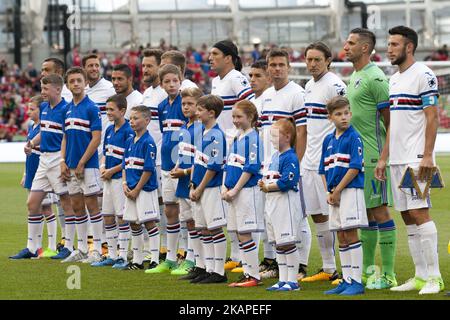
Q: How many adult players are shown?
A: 11